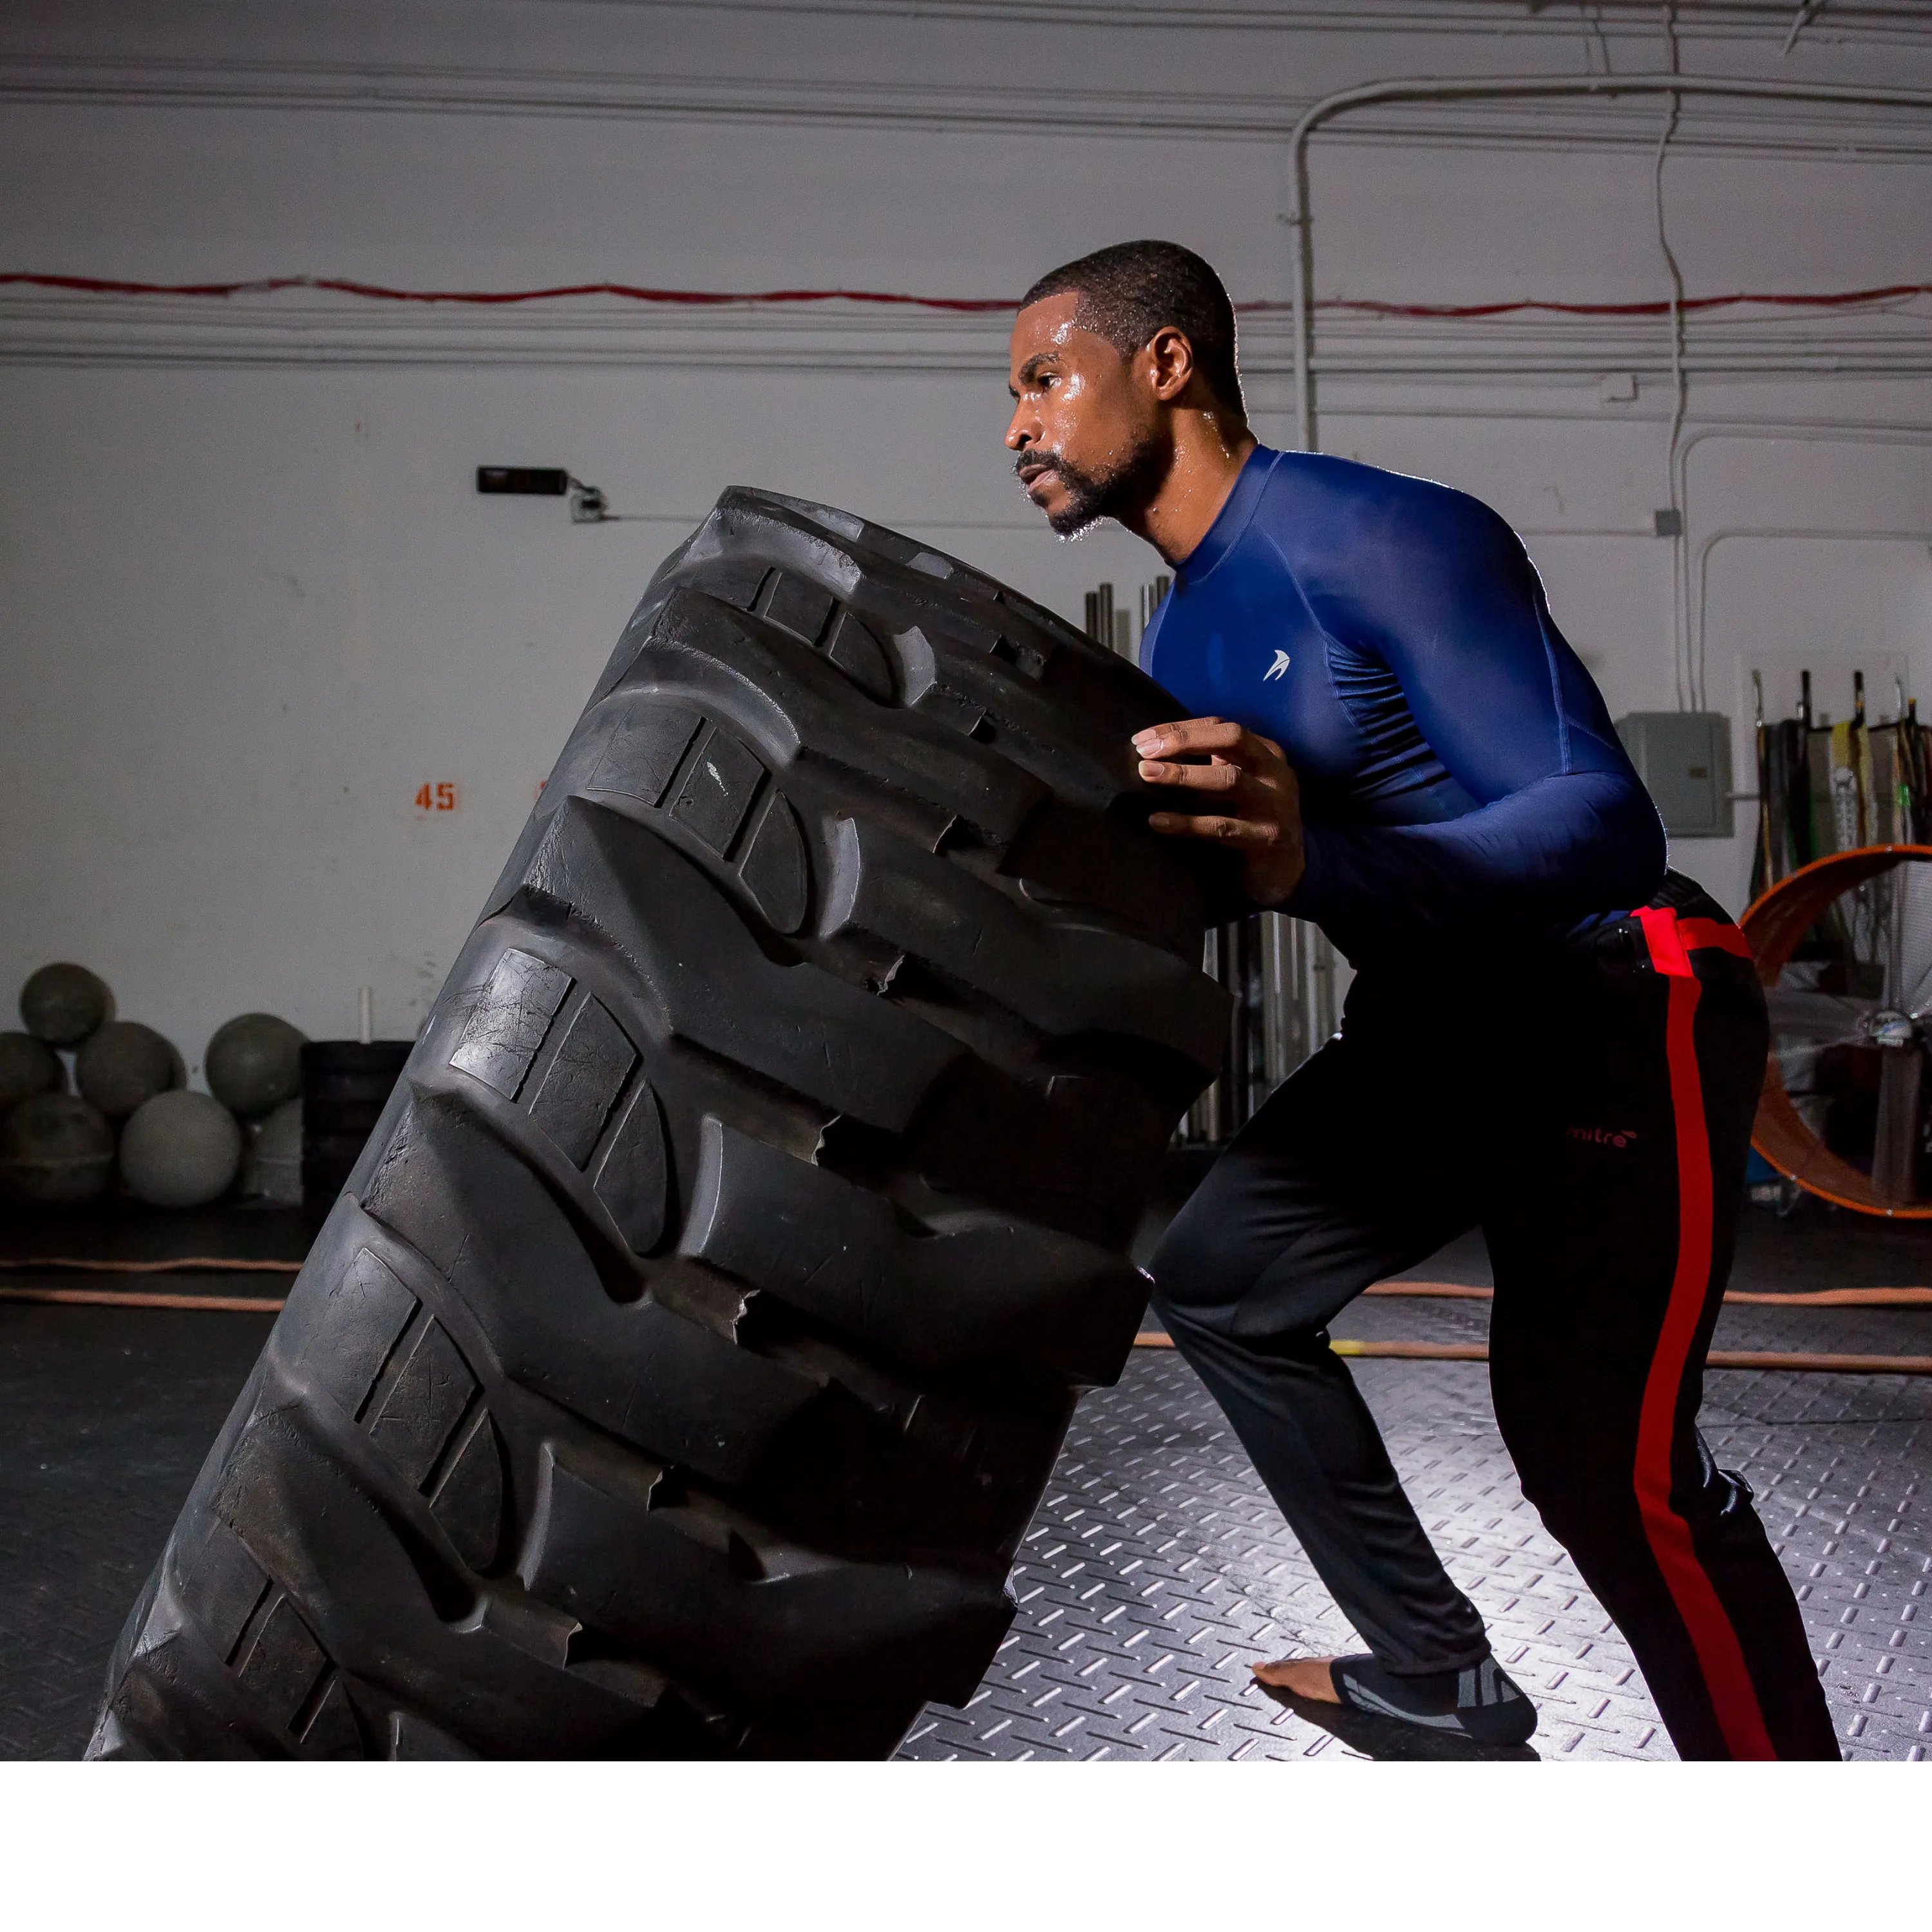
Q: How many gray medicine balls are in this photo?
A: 7